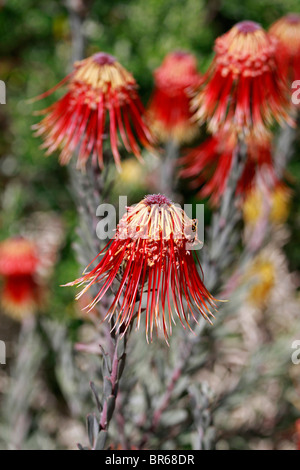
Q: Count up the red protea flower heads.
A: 7